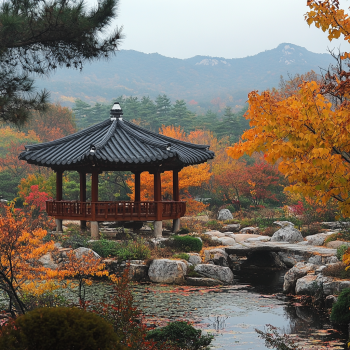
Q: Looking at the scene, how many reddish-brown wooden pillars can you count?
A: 6